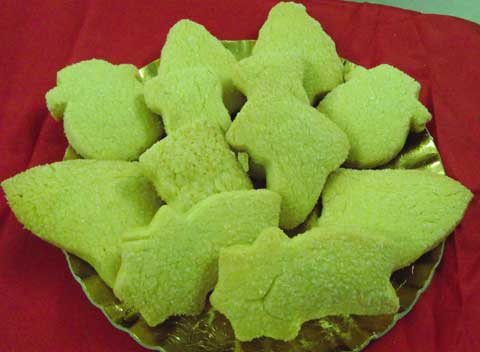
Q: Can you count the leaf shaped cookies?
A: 2